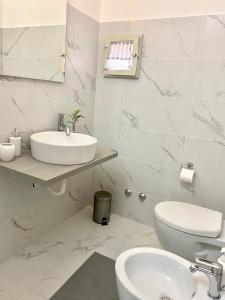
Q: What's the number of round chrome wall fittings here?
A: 2